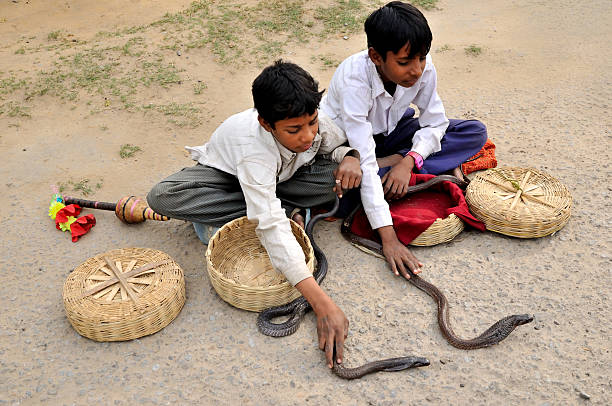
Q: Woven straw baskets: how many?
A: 4